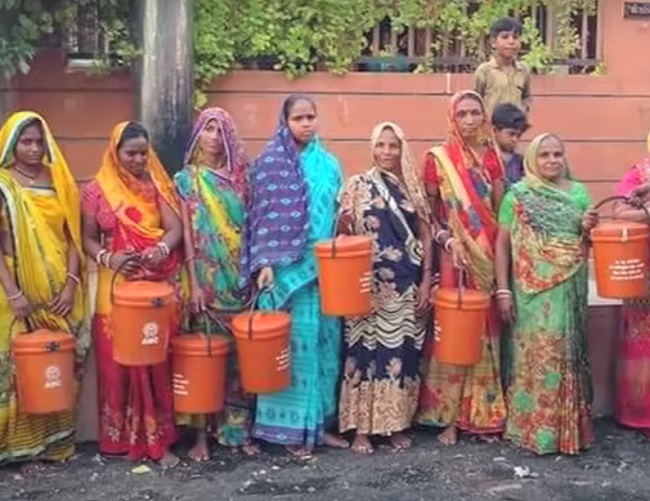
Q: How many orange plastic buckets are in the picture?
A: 7